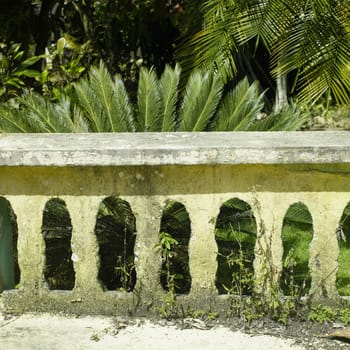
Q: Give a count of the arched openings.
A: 7